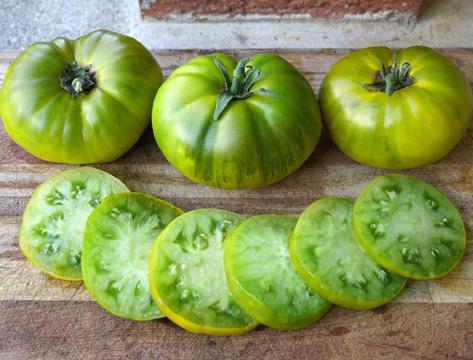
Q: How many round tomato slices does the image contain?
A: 6